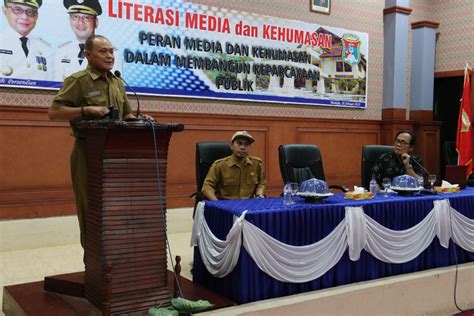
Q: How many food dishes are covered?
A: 2